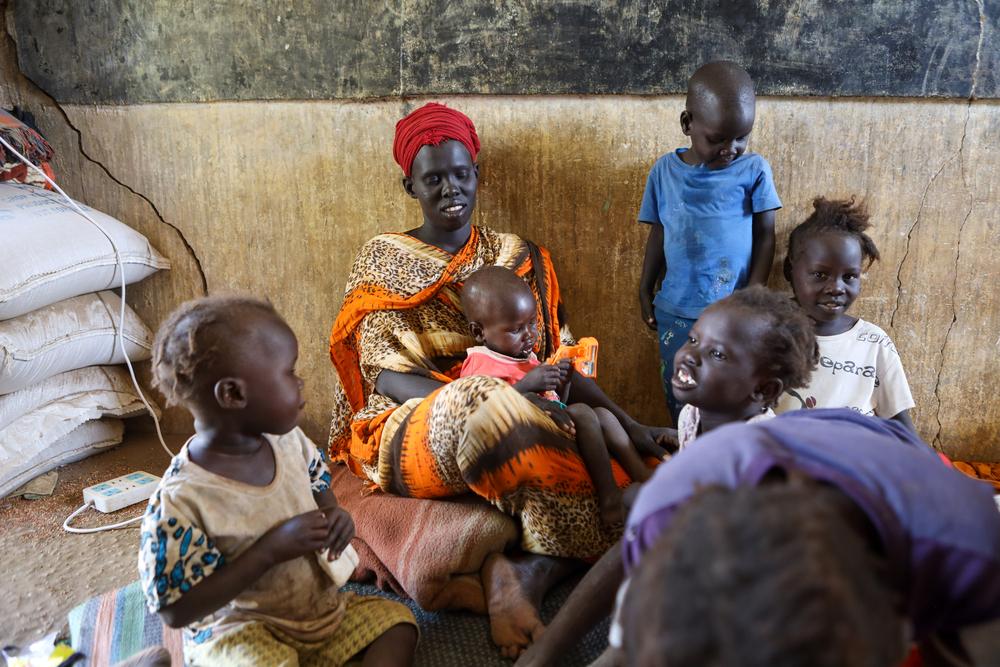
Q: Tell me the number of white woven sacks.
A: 4